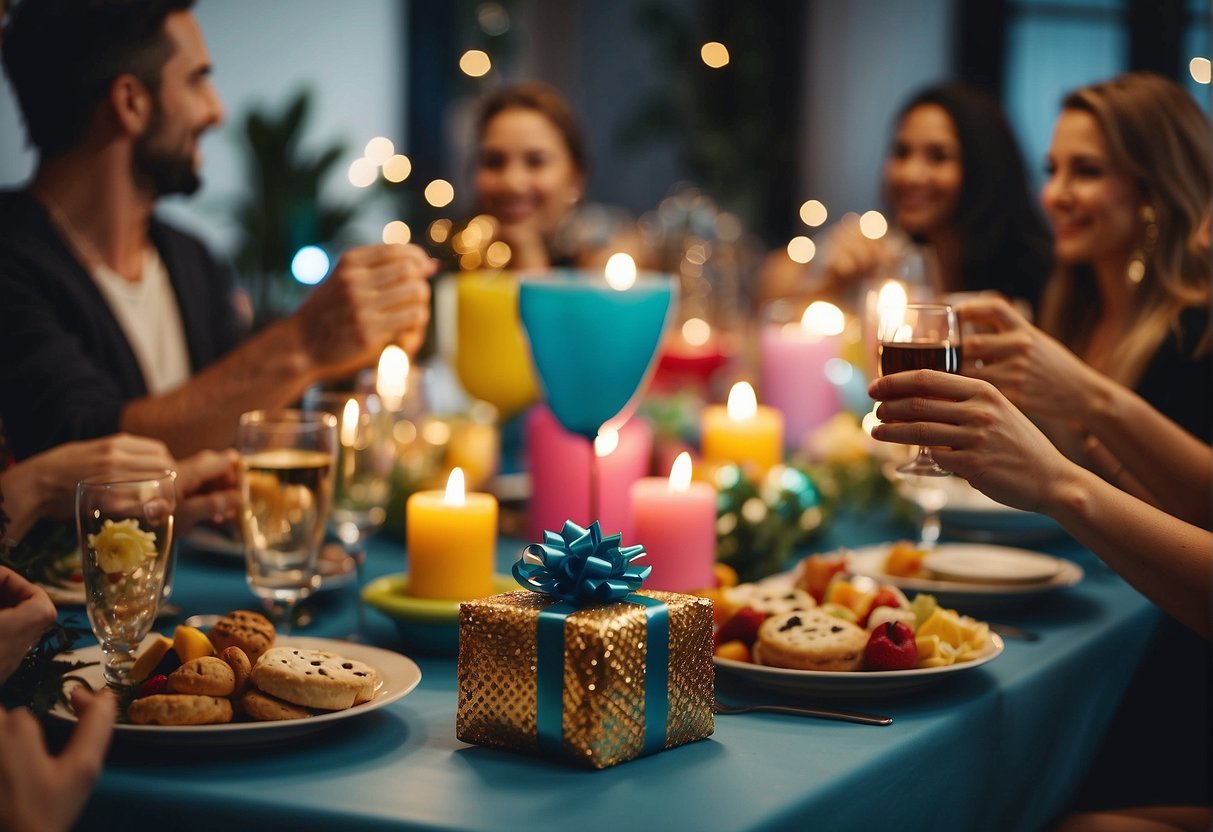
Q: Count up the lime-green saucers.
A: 1